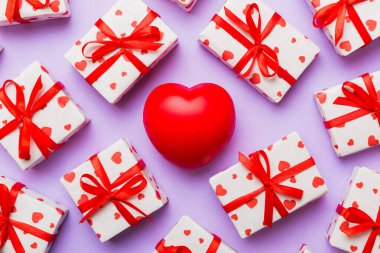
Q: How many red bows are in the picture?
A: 11